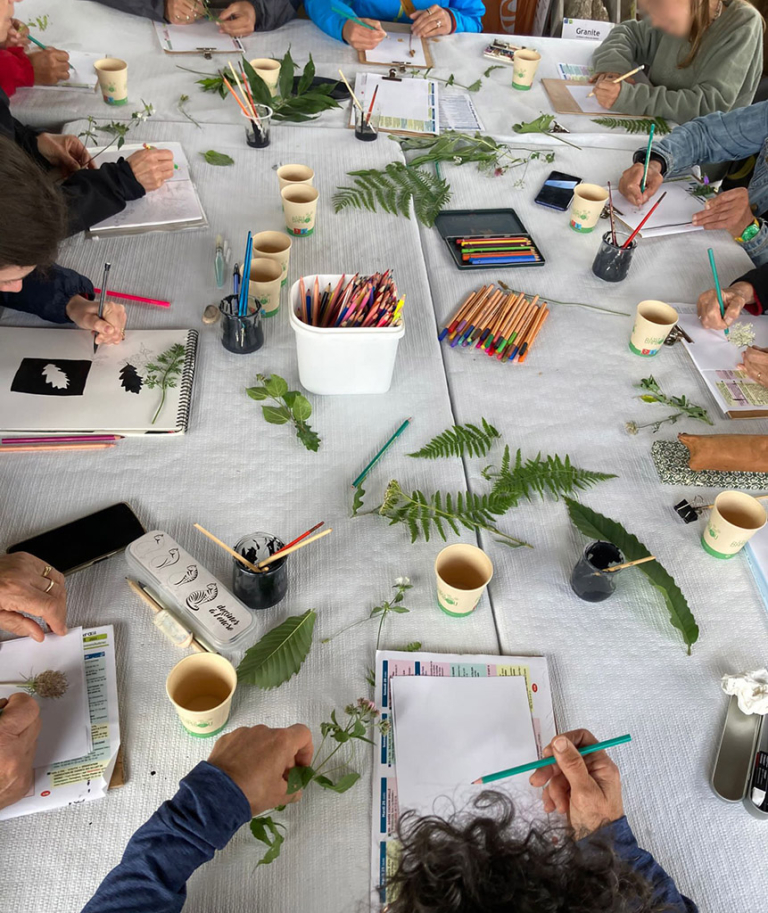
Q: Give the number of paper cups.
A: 12